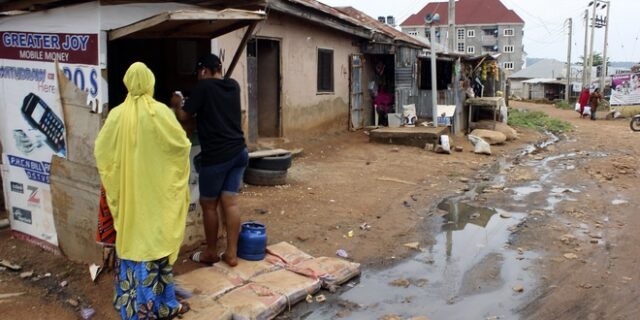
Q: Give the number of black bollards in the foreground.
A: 0